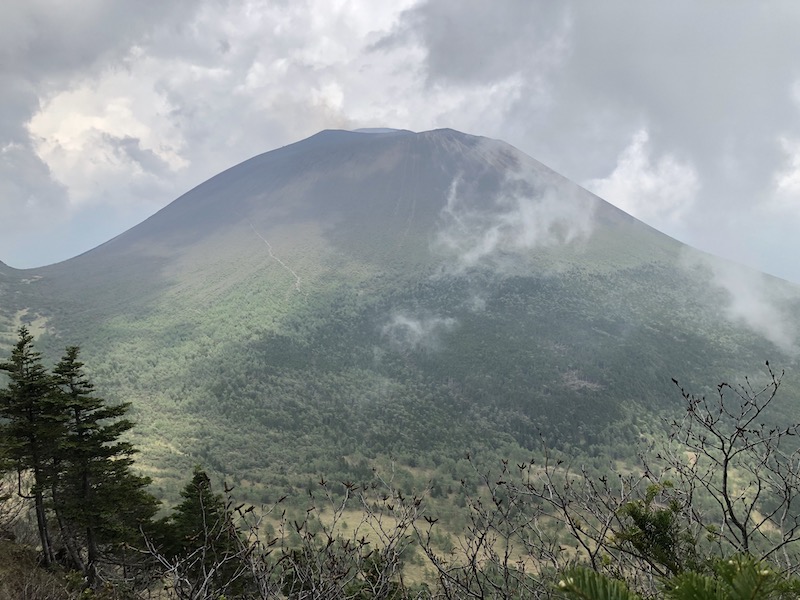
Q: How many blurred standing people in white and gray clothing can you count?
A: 0